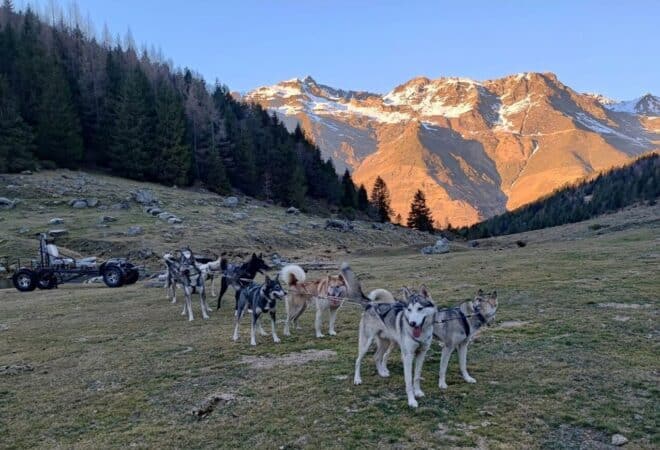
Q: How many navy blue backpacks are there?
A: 0